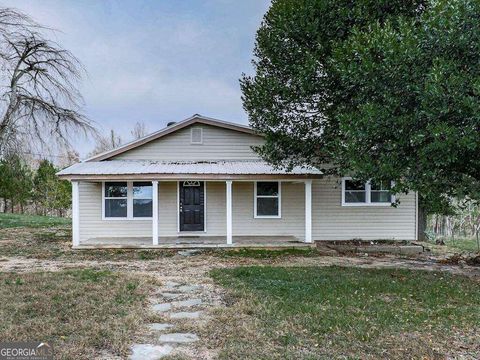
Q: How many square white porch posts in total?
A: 4